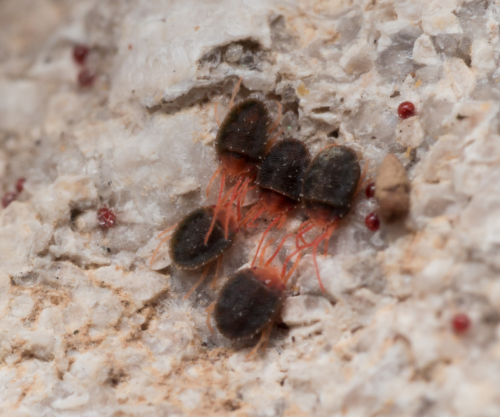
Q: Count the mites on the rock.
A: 5